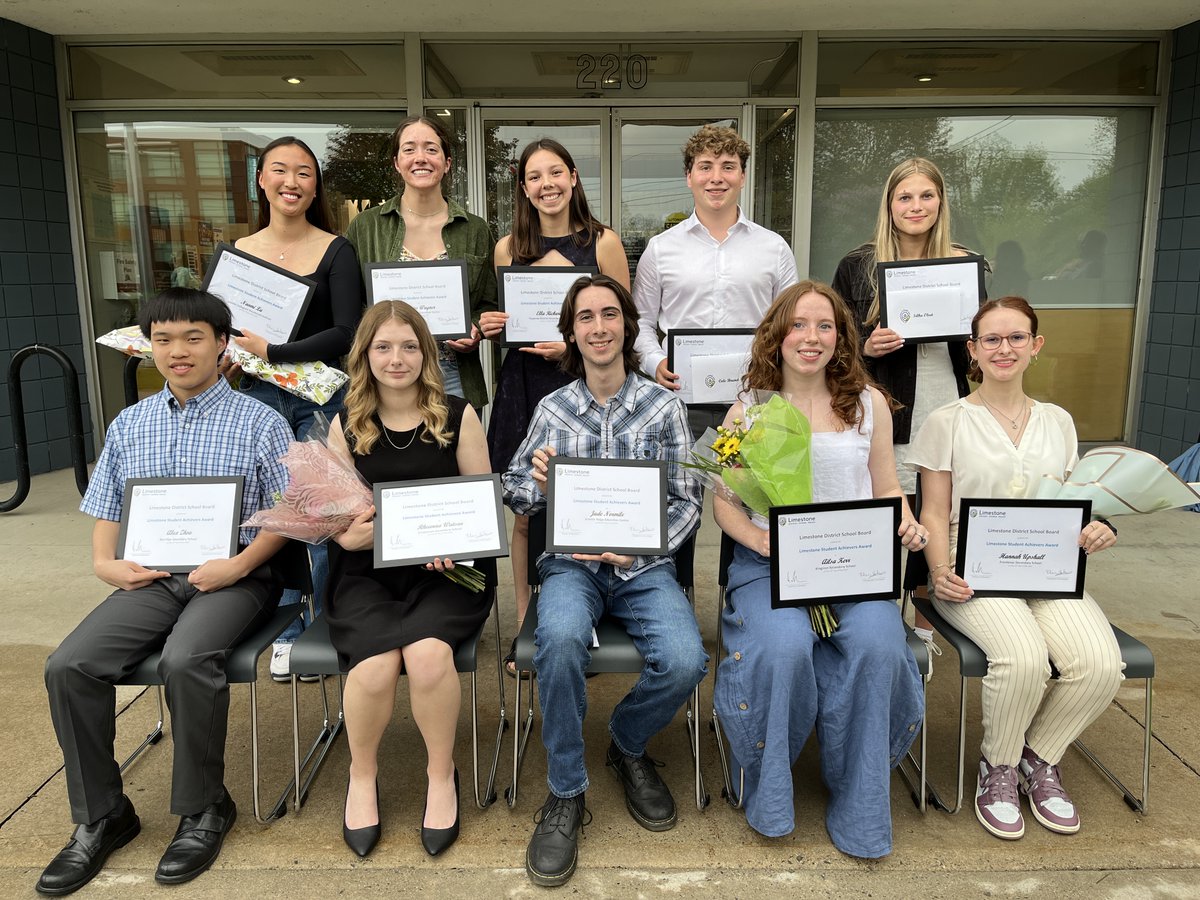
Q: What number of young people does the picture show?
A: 10